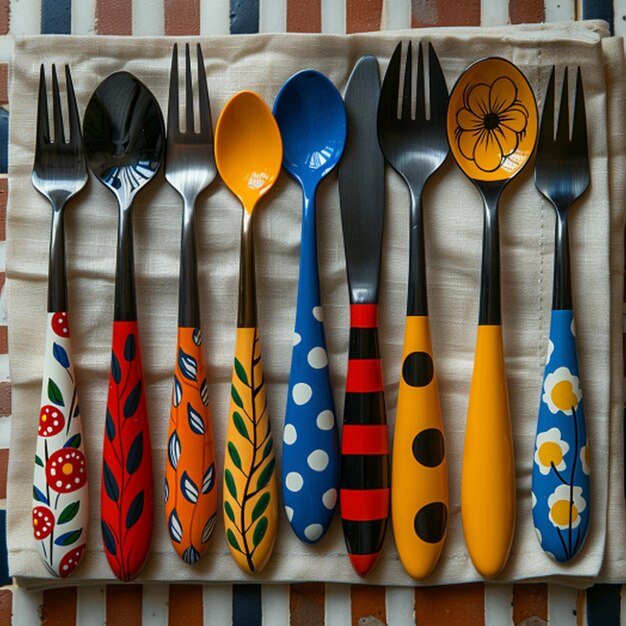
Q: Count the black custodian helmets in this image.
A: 0